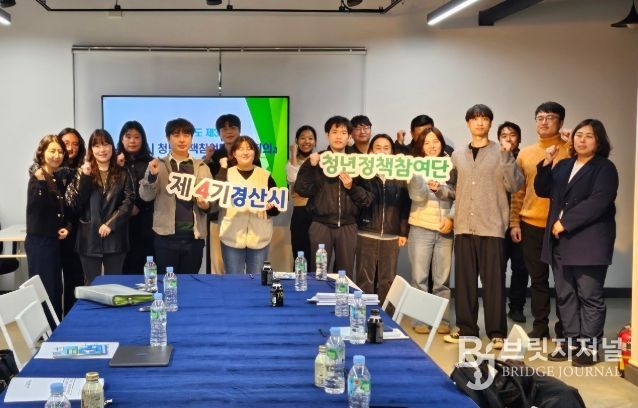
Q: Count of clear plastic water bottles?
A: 10